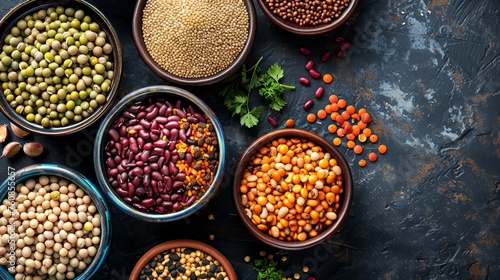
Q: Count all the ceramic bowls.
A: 7